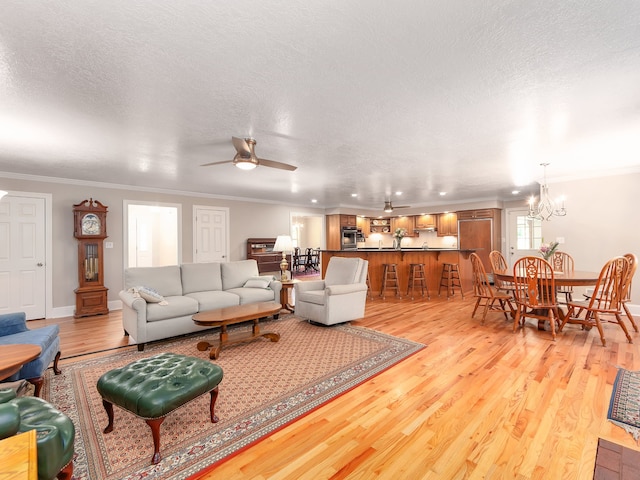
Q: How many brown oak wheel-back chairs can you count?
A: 6